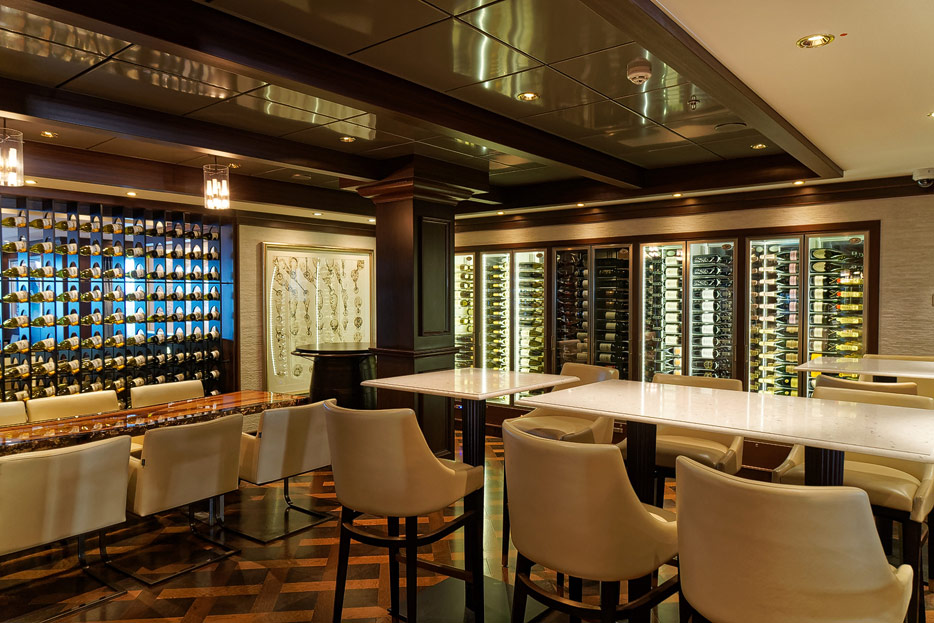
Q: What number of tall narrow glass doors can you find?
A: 9